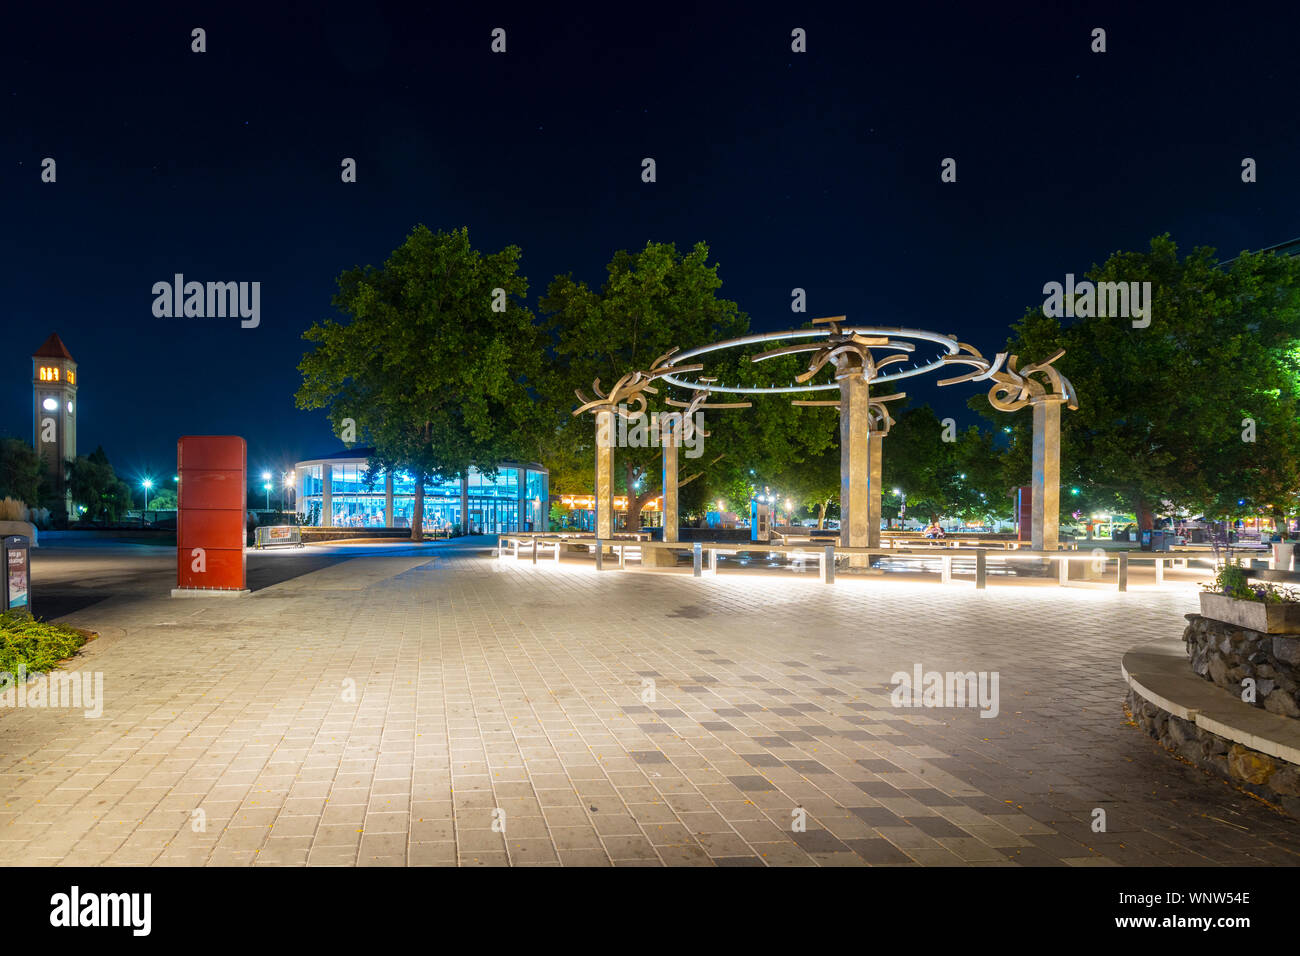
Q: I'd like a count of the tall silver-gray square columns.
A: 5